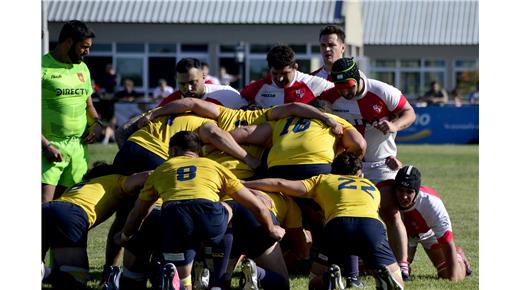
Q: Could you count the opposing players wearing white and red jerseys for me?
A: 5